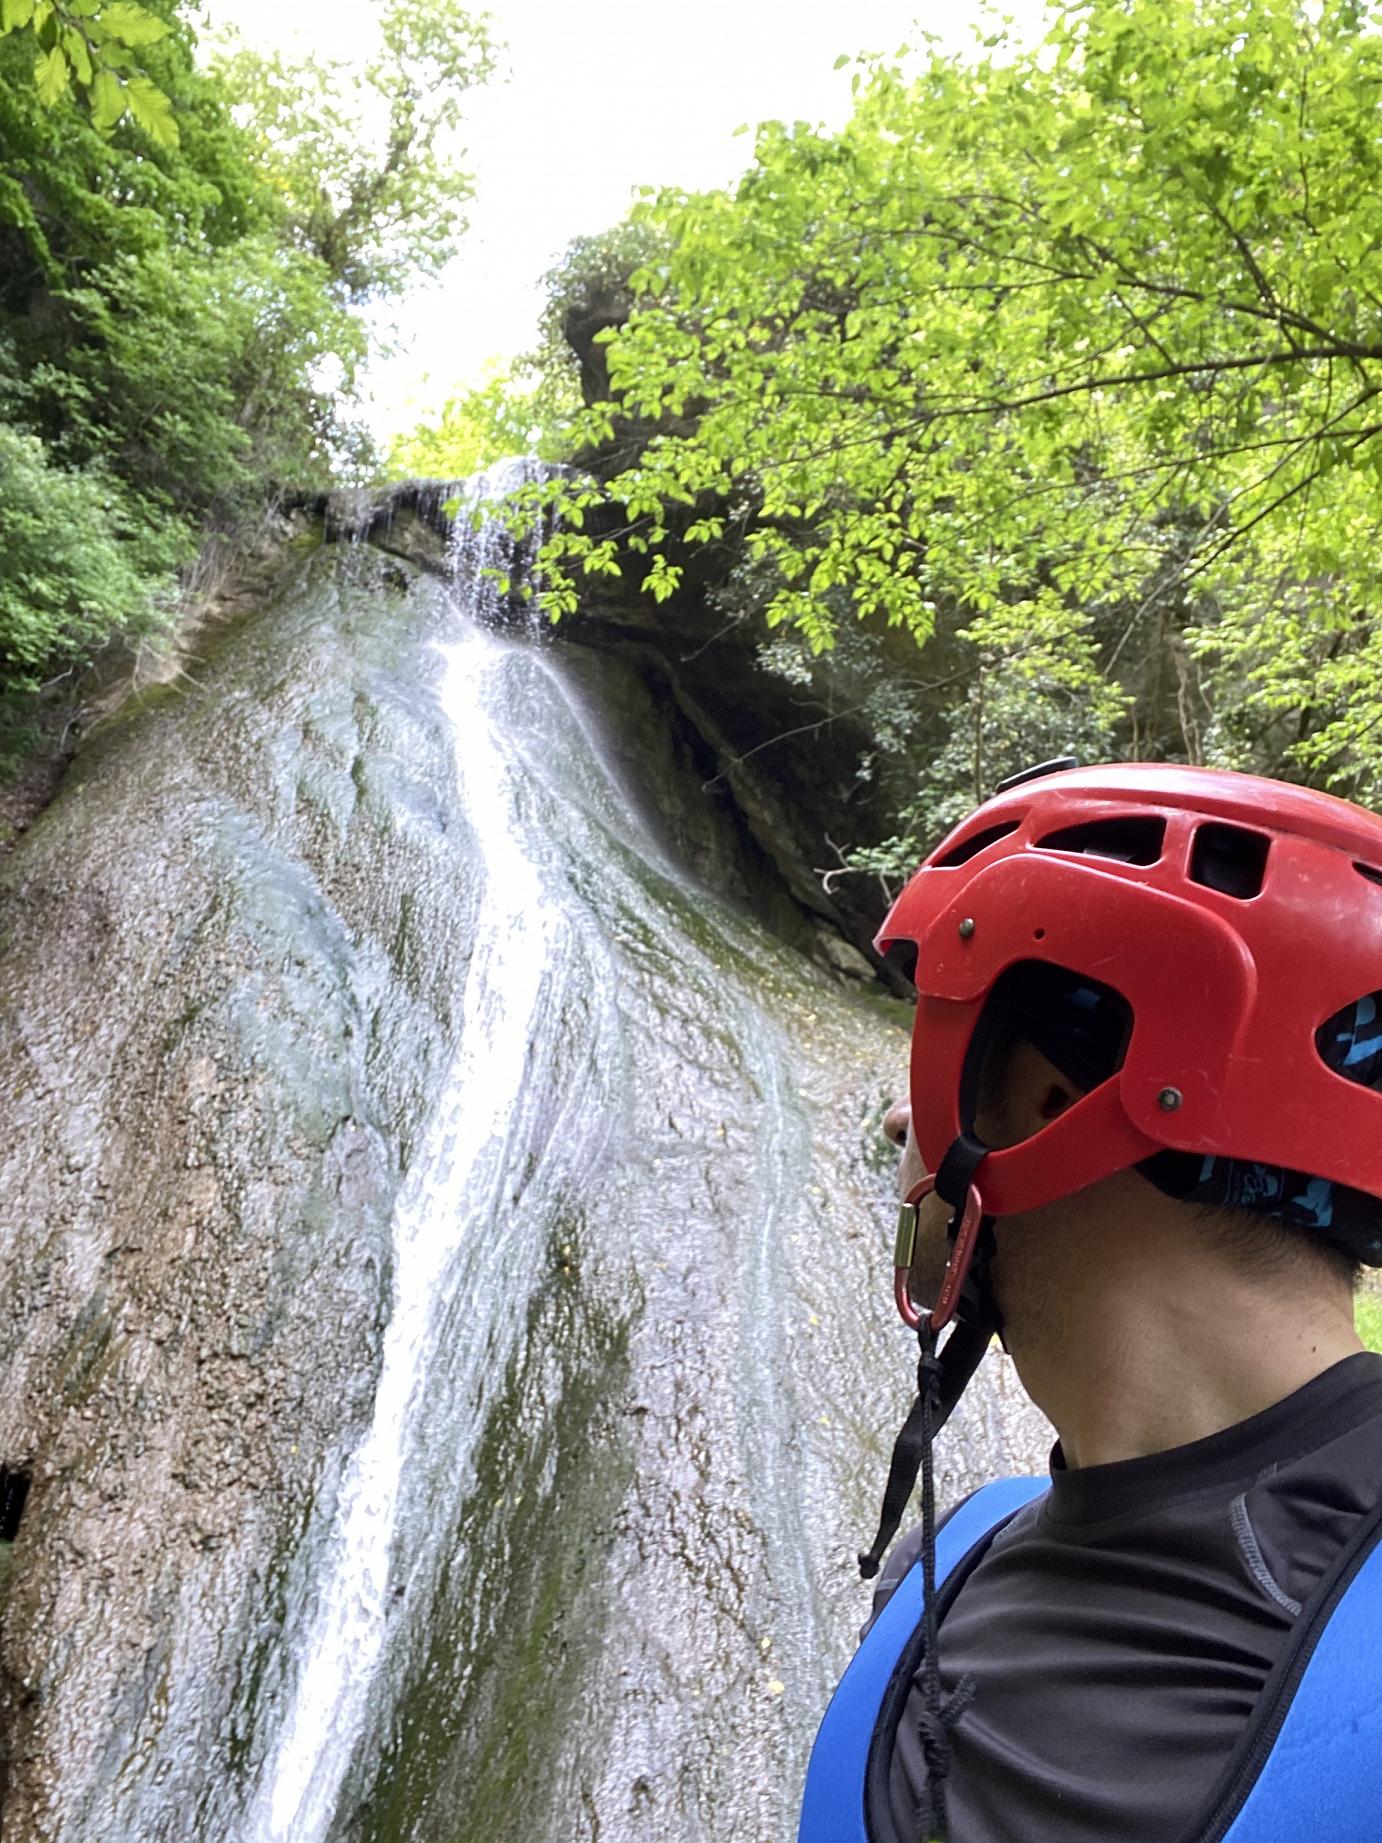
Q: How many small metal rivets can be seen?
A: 2